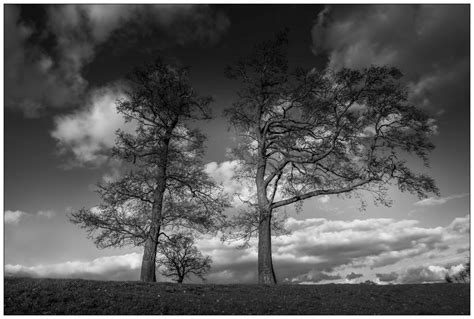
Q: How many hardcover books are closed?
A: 0